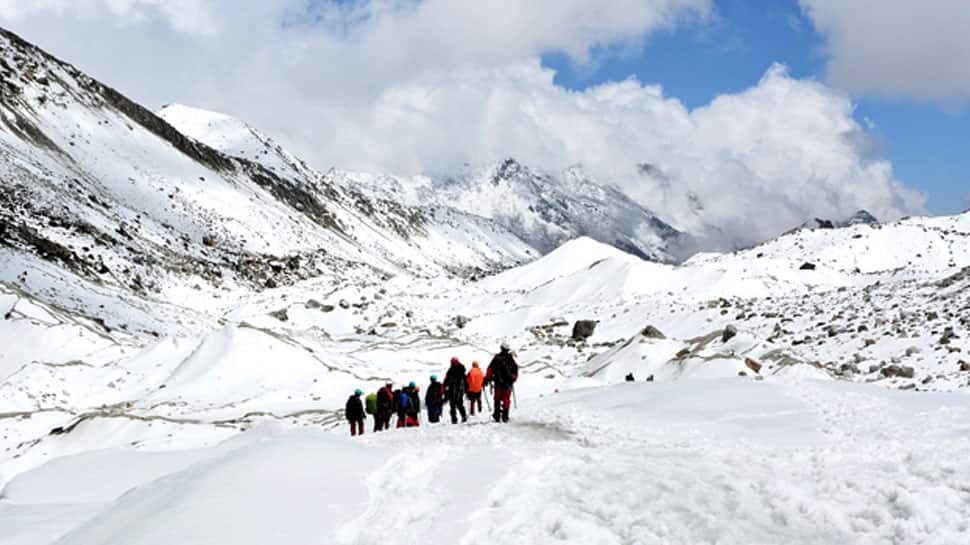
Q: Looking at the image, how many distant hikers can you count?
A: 2